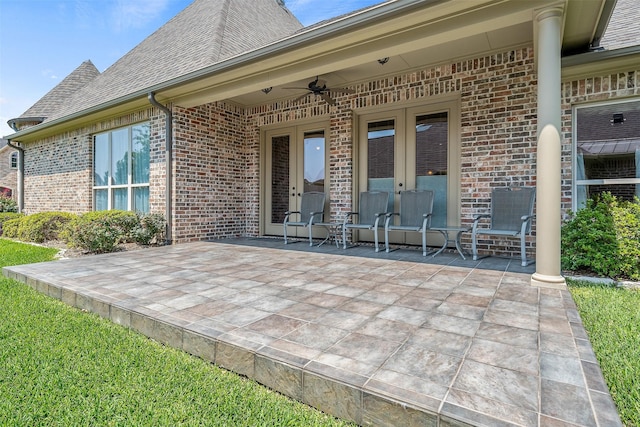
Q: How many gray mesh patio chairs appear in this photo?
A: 4